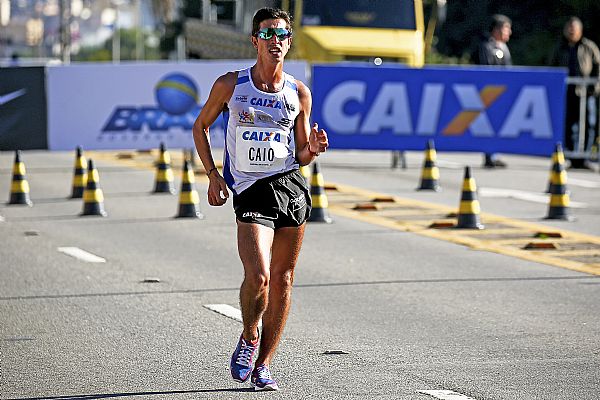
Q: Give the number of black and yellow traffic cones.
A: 11